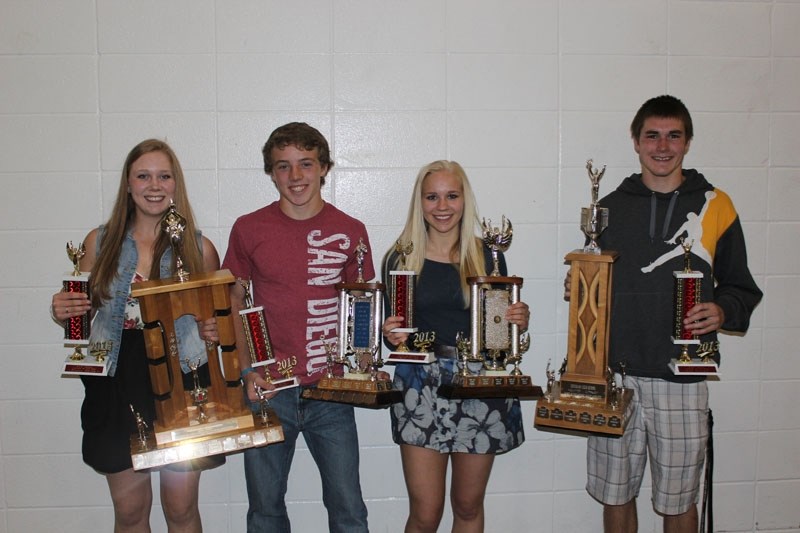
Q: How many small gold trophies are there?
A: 4